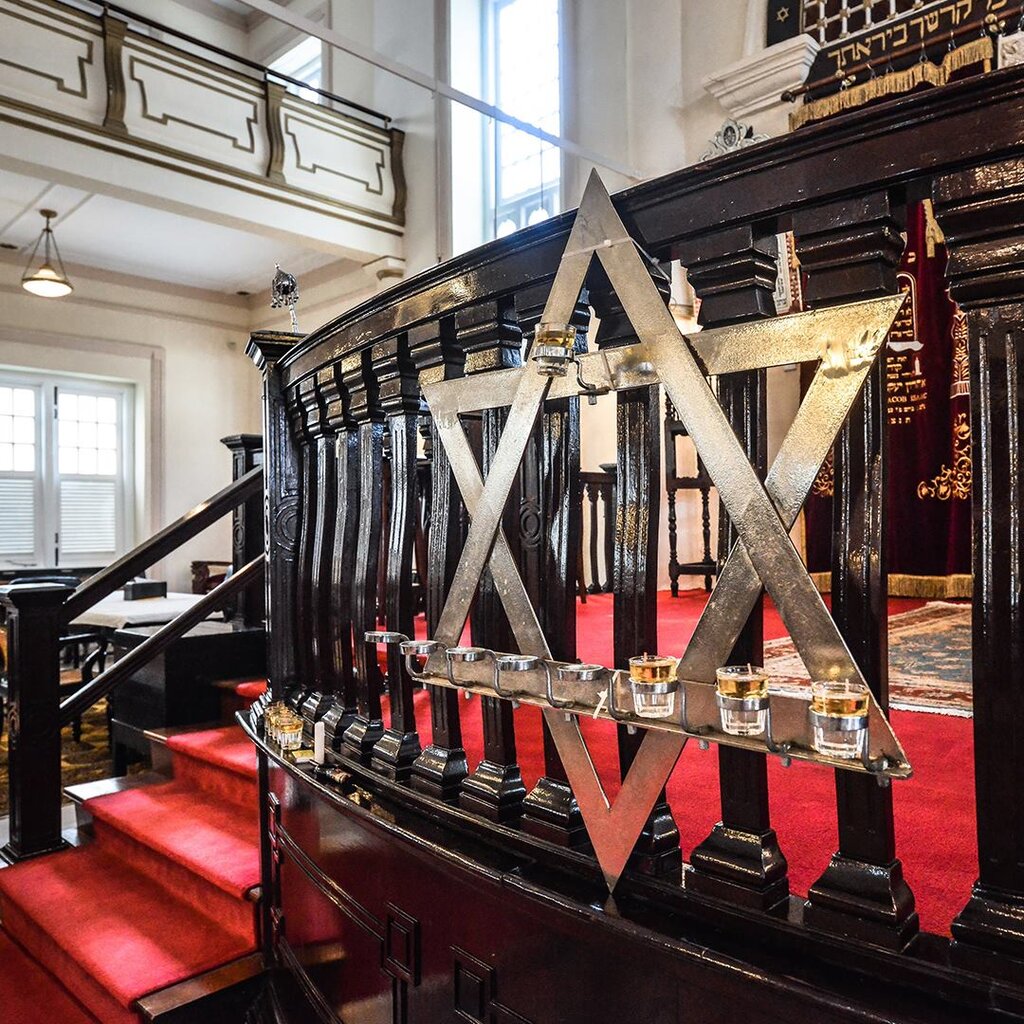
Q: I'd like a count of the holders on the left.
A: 5